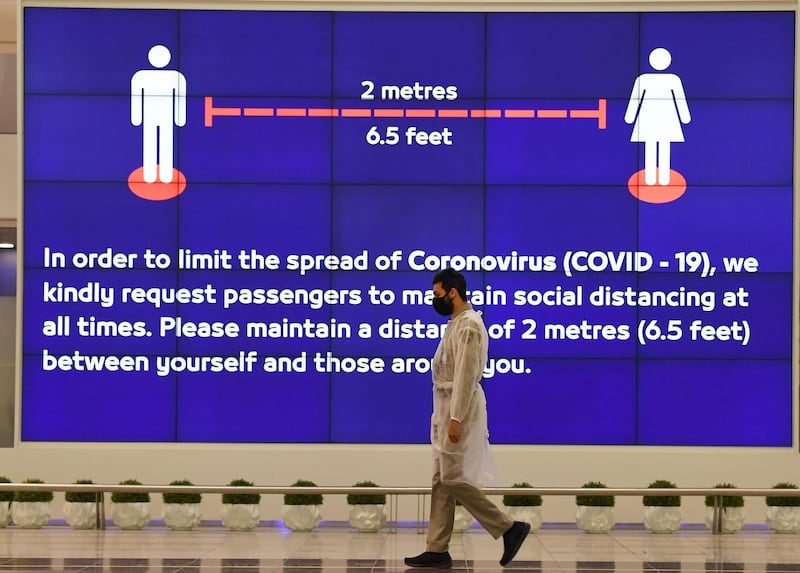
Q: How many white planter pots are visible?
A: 14